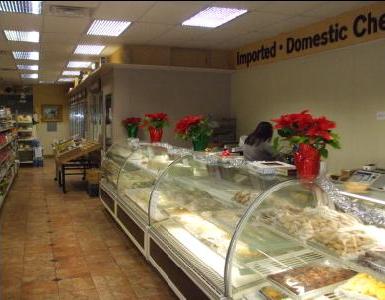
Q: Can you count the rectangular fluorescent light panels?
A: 11